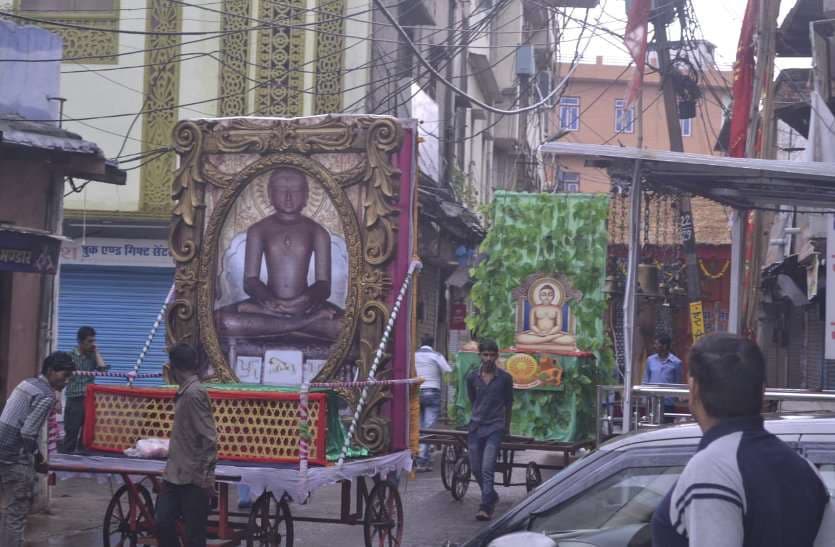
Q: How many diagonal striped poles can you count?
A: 2